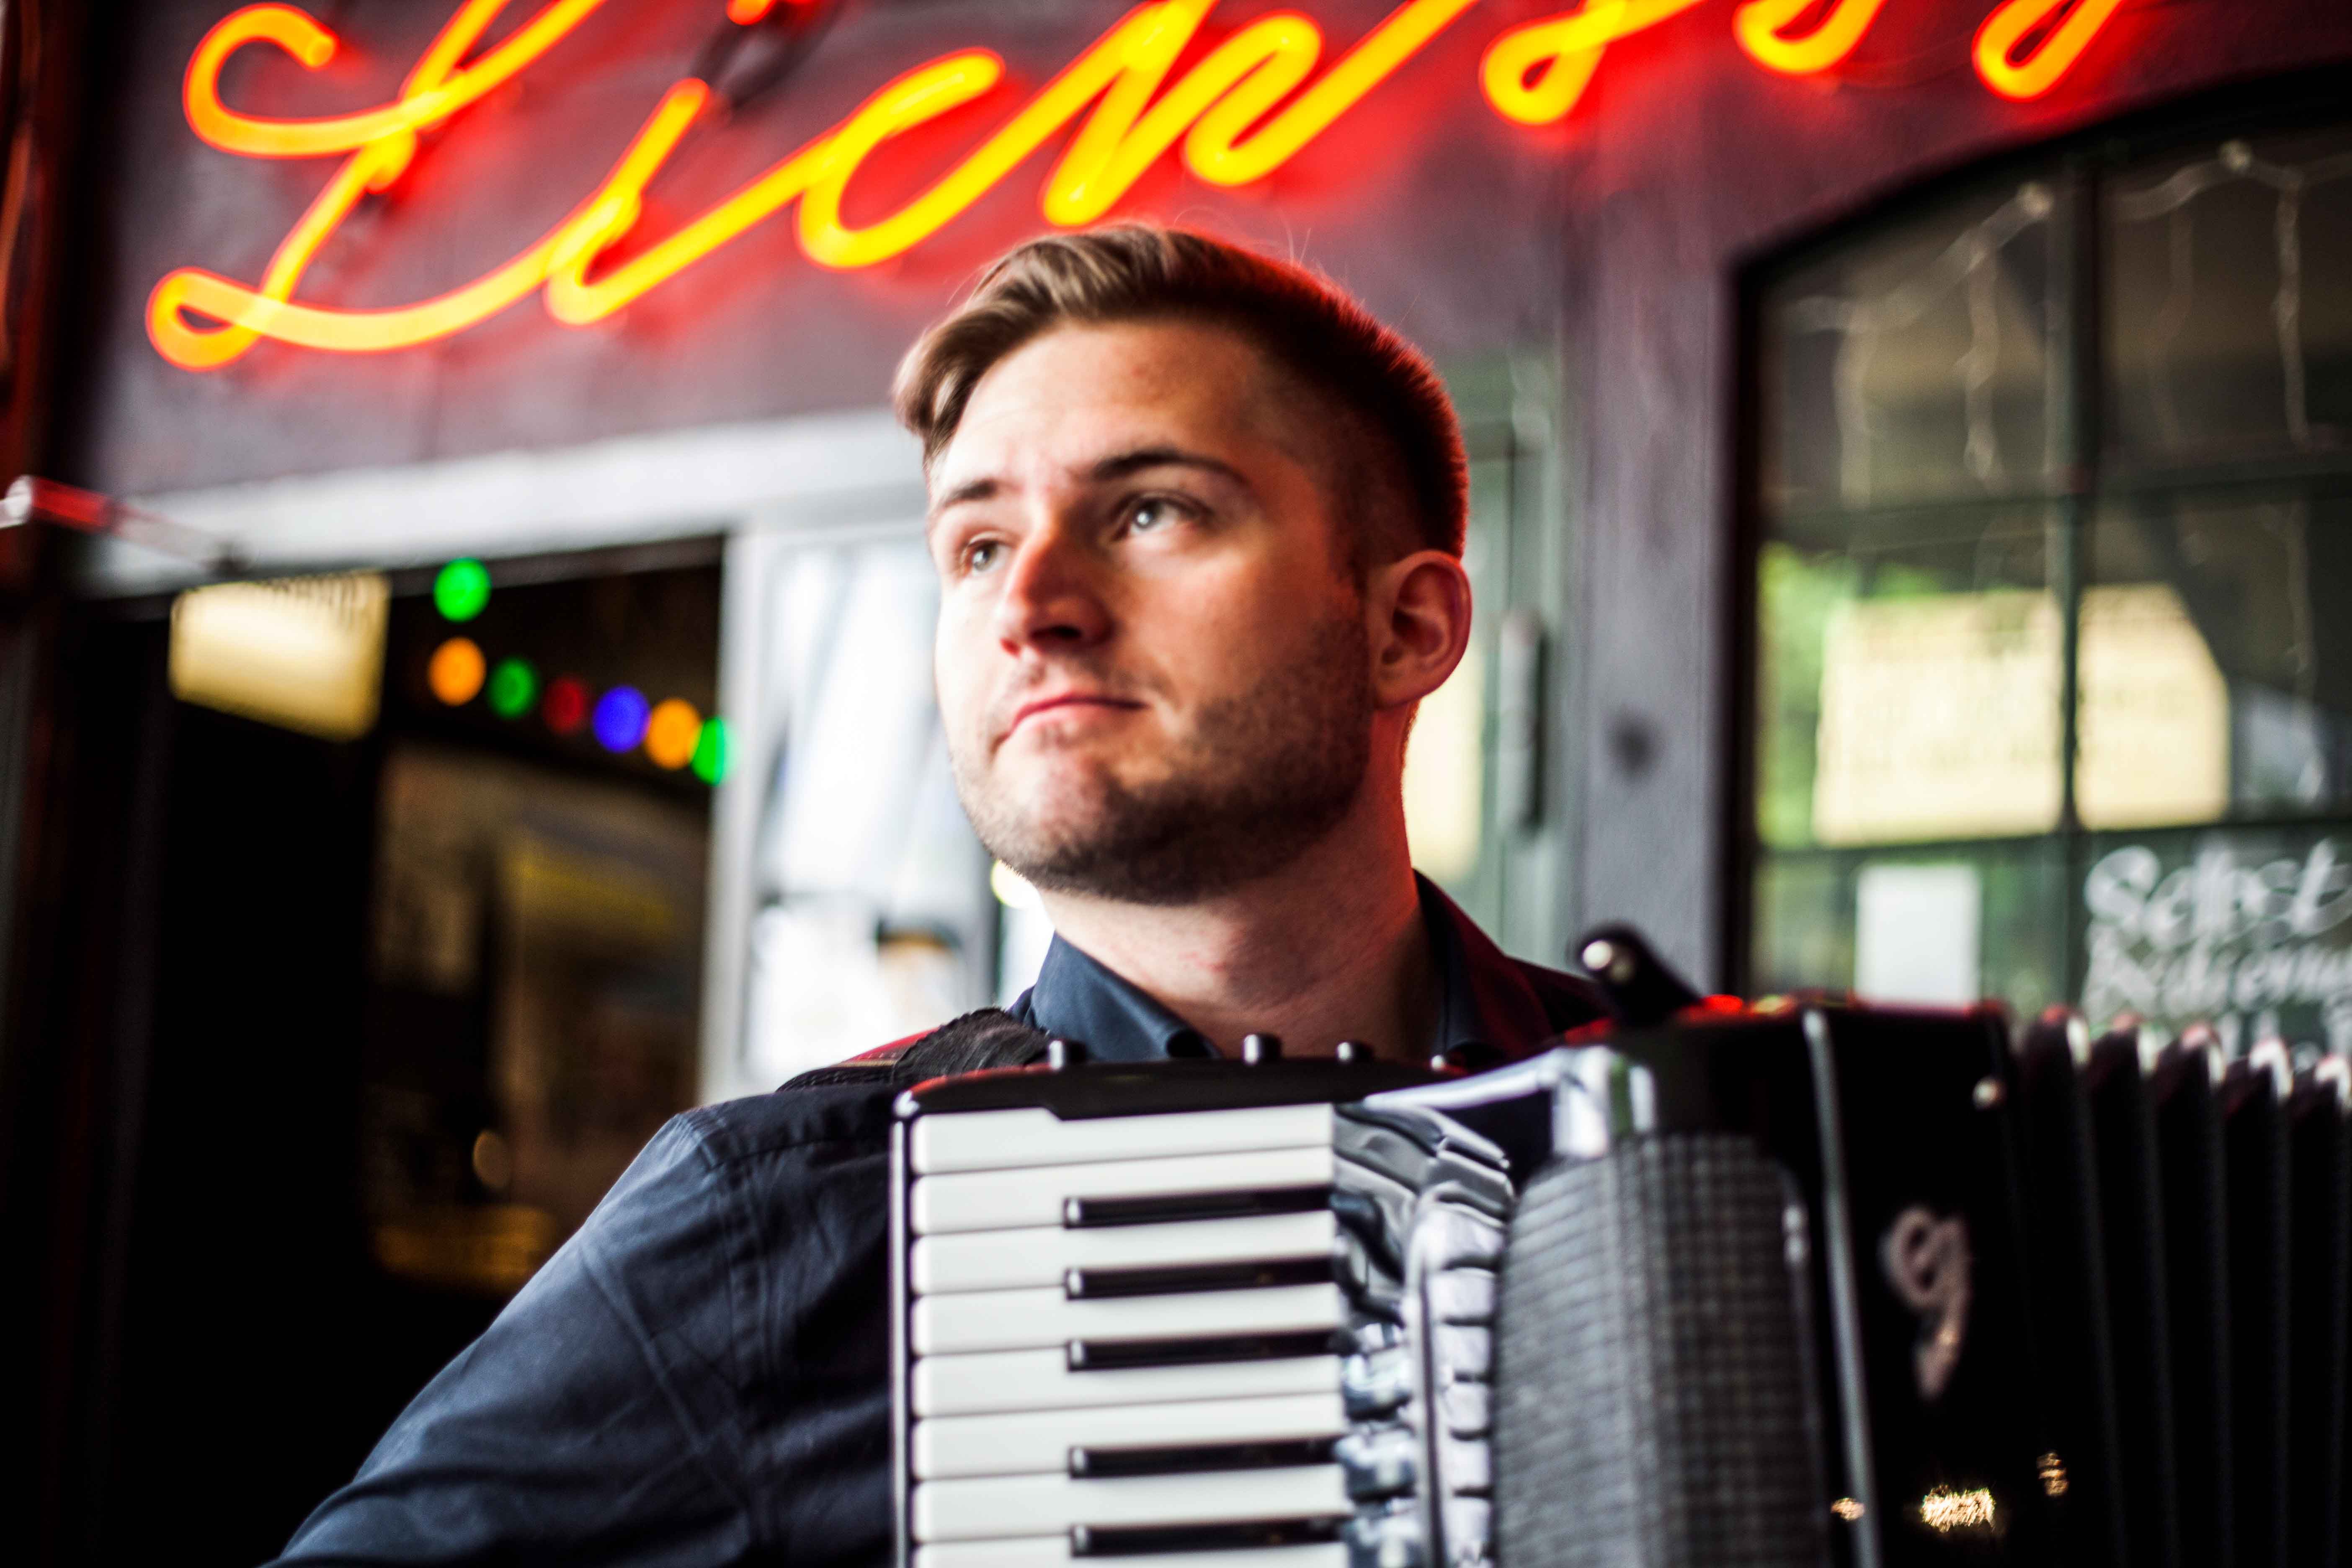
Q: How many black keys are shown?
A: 5